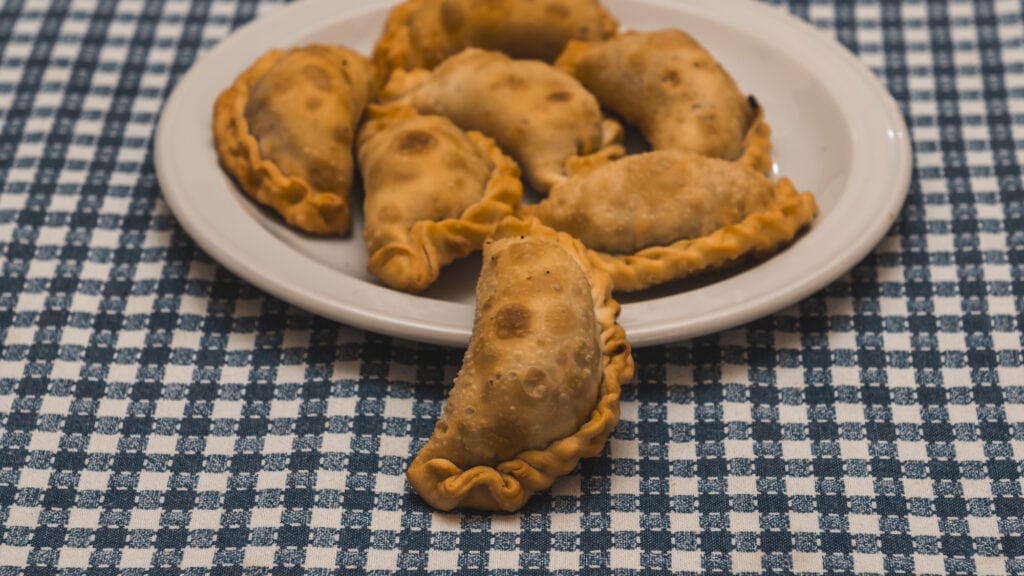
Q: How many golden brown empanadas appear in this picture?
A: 7